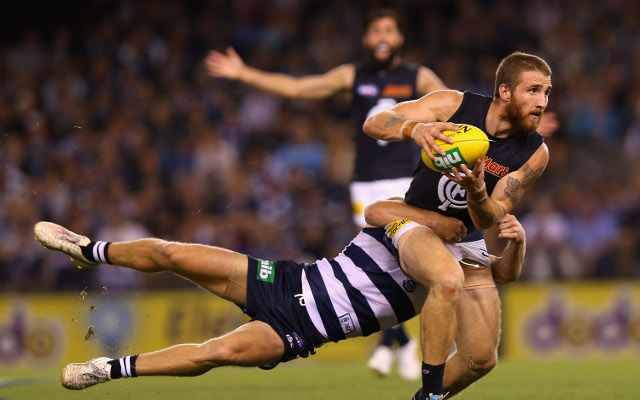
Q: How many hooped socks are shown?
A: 2